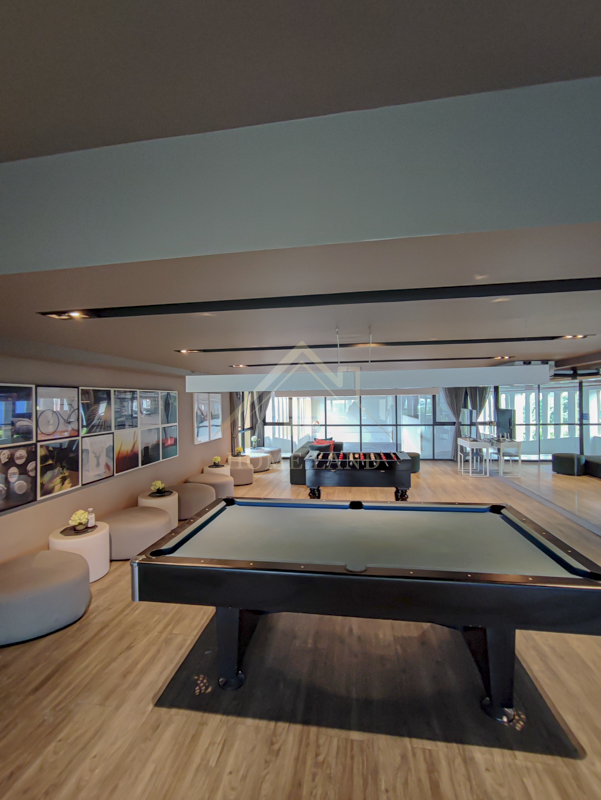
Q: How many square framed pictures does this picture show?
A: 12